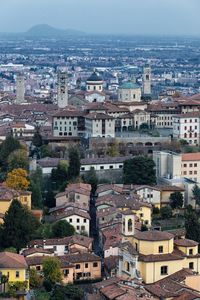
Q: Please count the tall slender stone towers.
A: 3